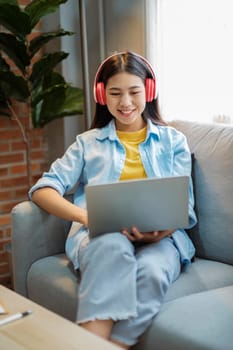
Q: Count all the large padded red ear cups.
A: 2